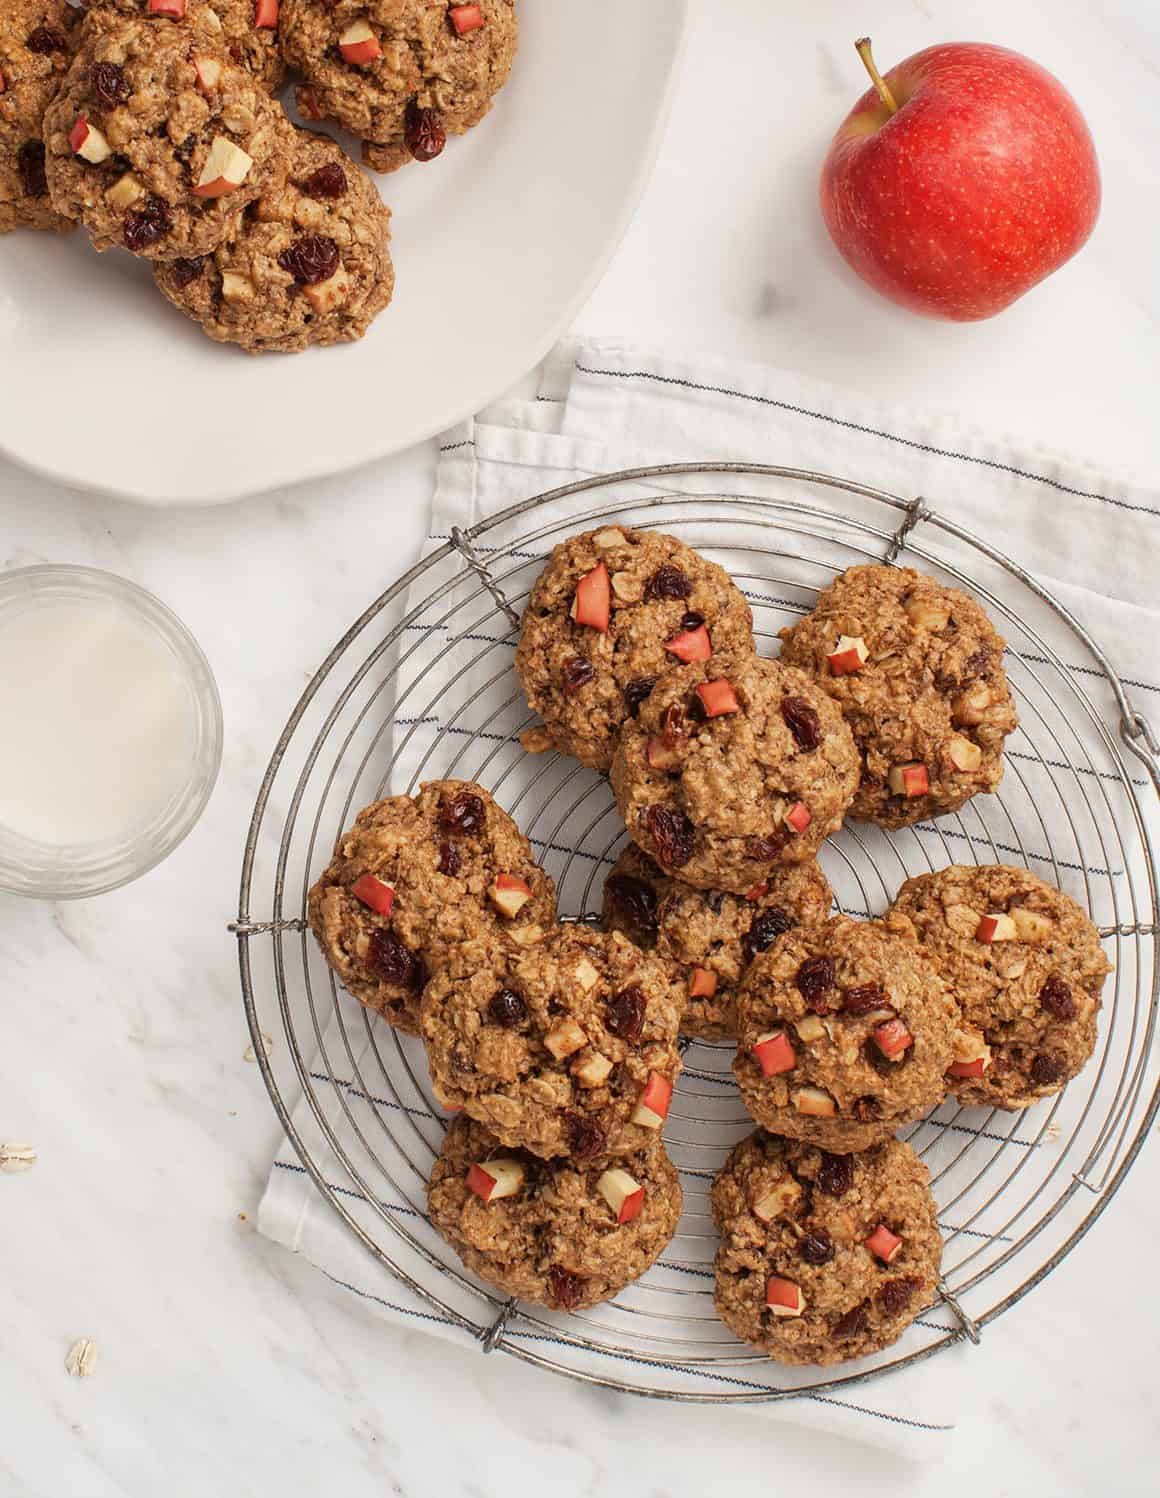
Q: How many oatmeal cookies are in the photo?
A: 15